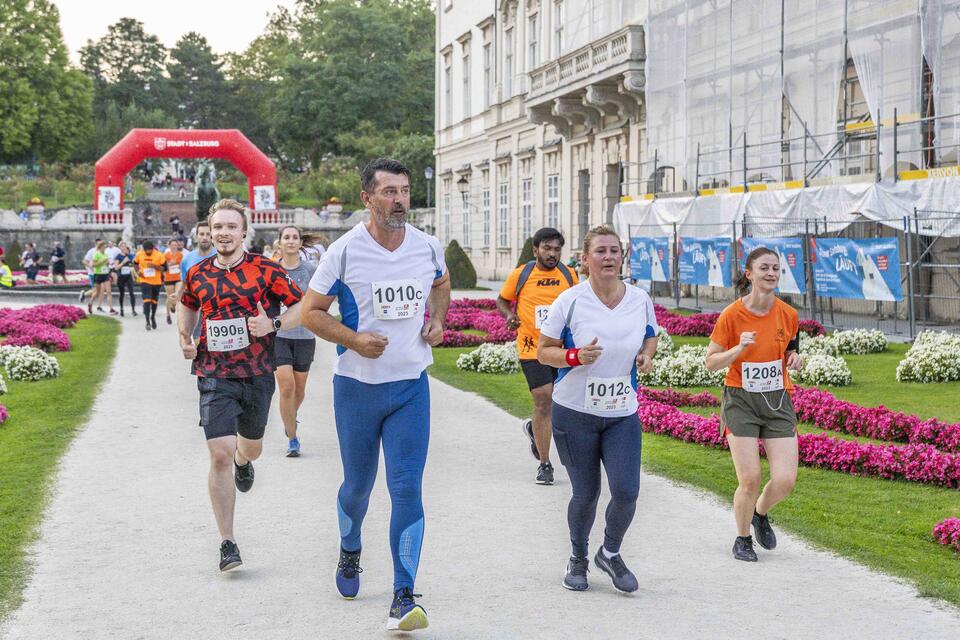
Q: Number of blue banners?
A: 4